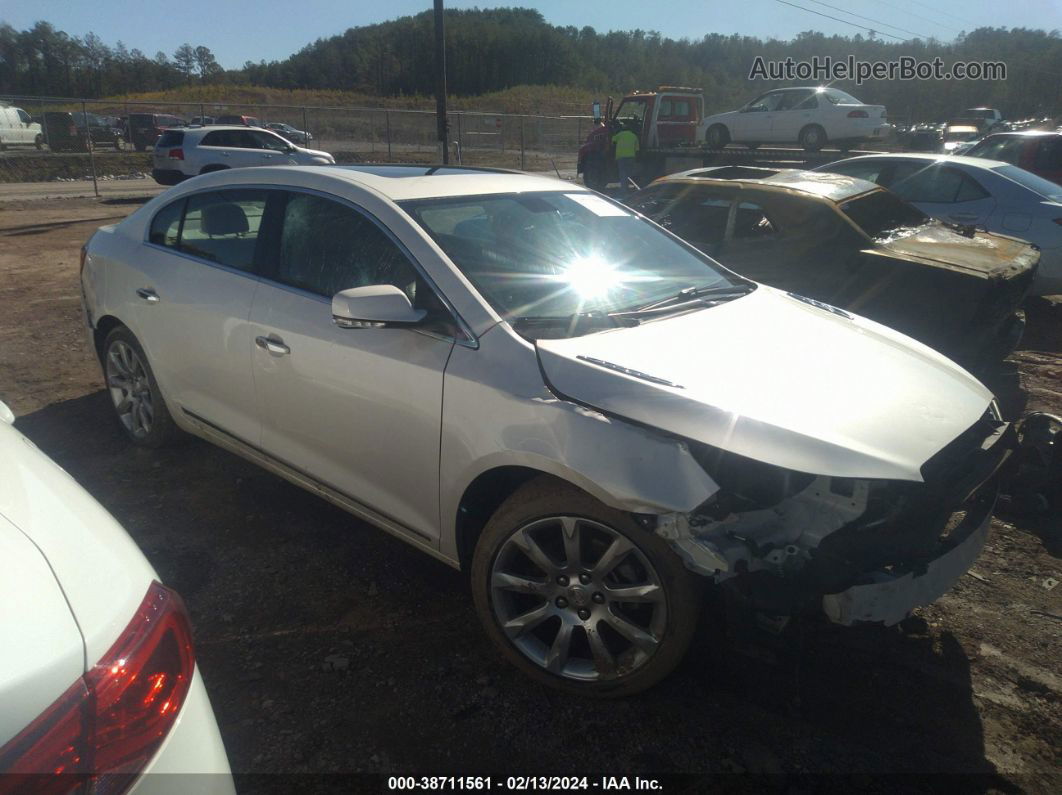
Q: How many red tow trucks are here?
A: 1